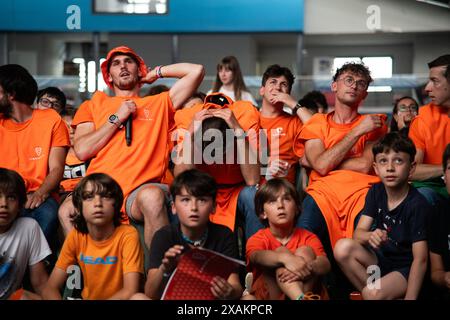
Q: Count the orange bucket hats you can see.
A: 1